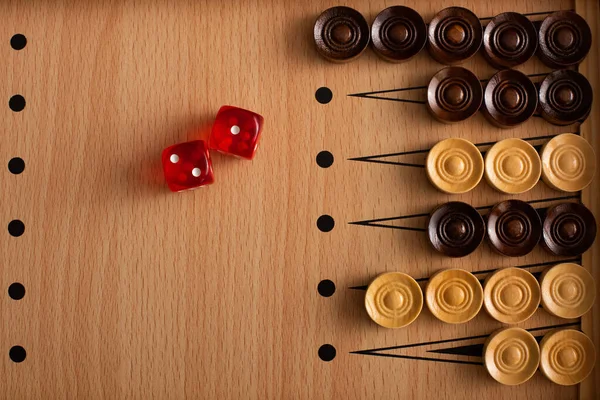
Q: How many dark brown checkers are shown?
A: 11